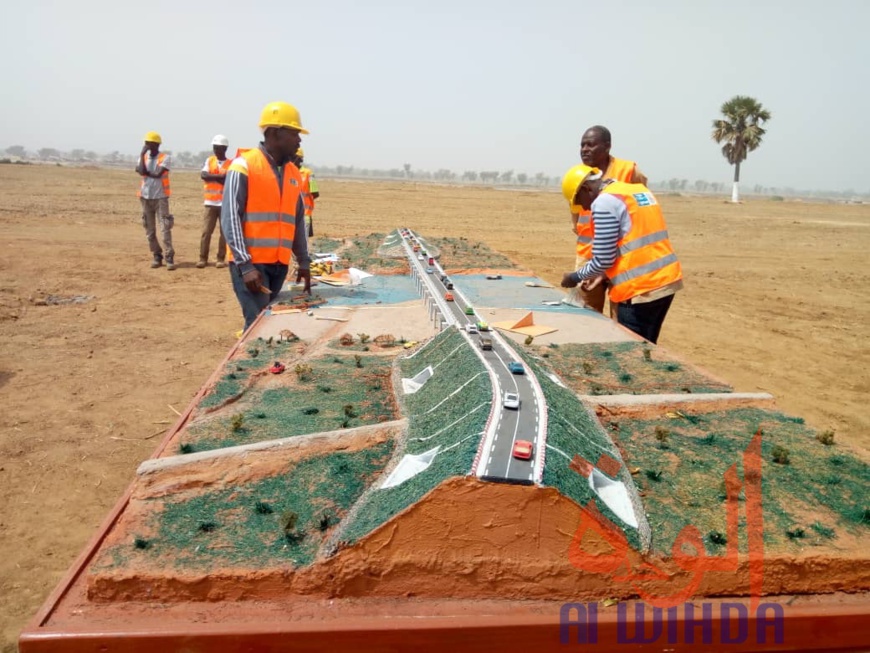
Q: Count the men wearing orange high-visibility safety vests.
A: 6